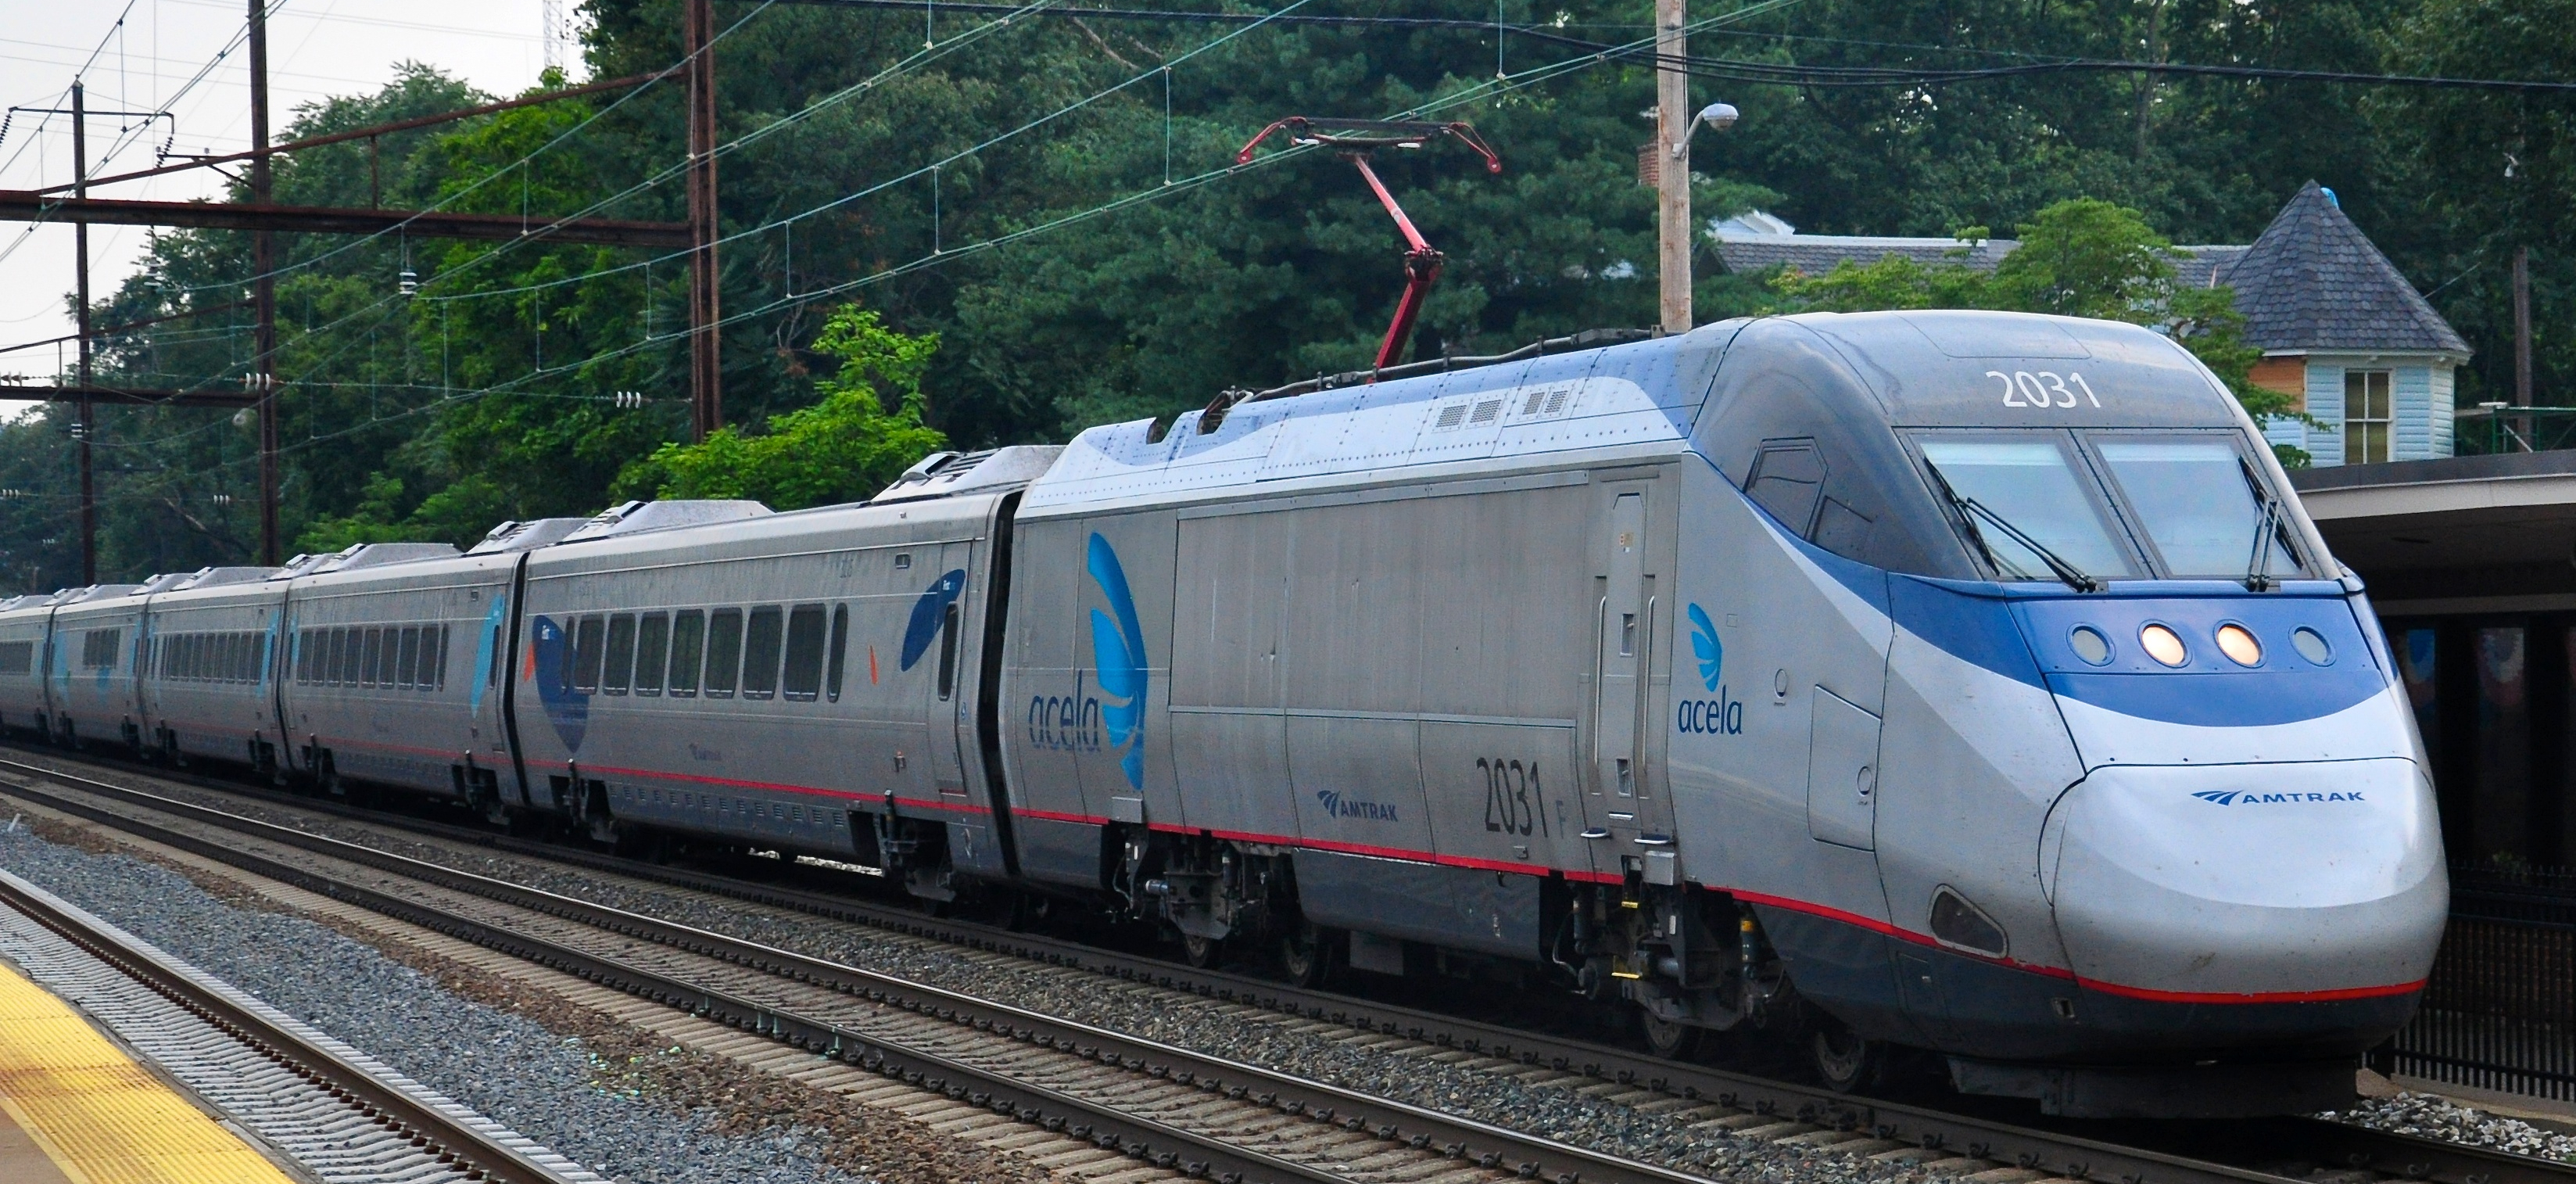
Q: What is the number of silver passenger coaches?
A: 5